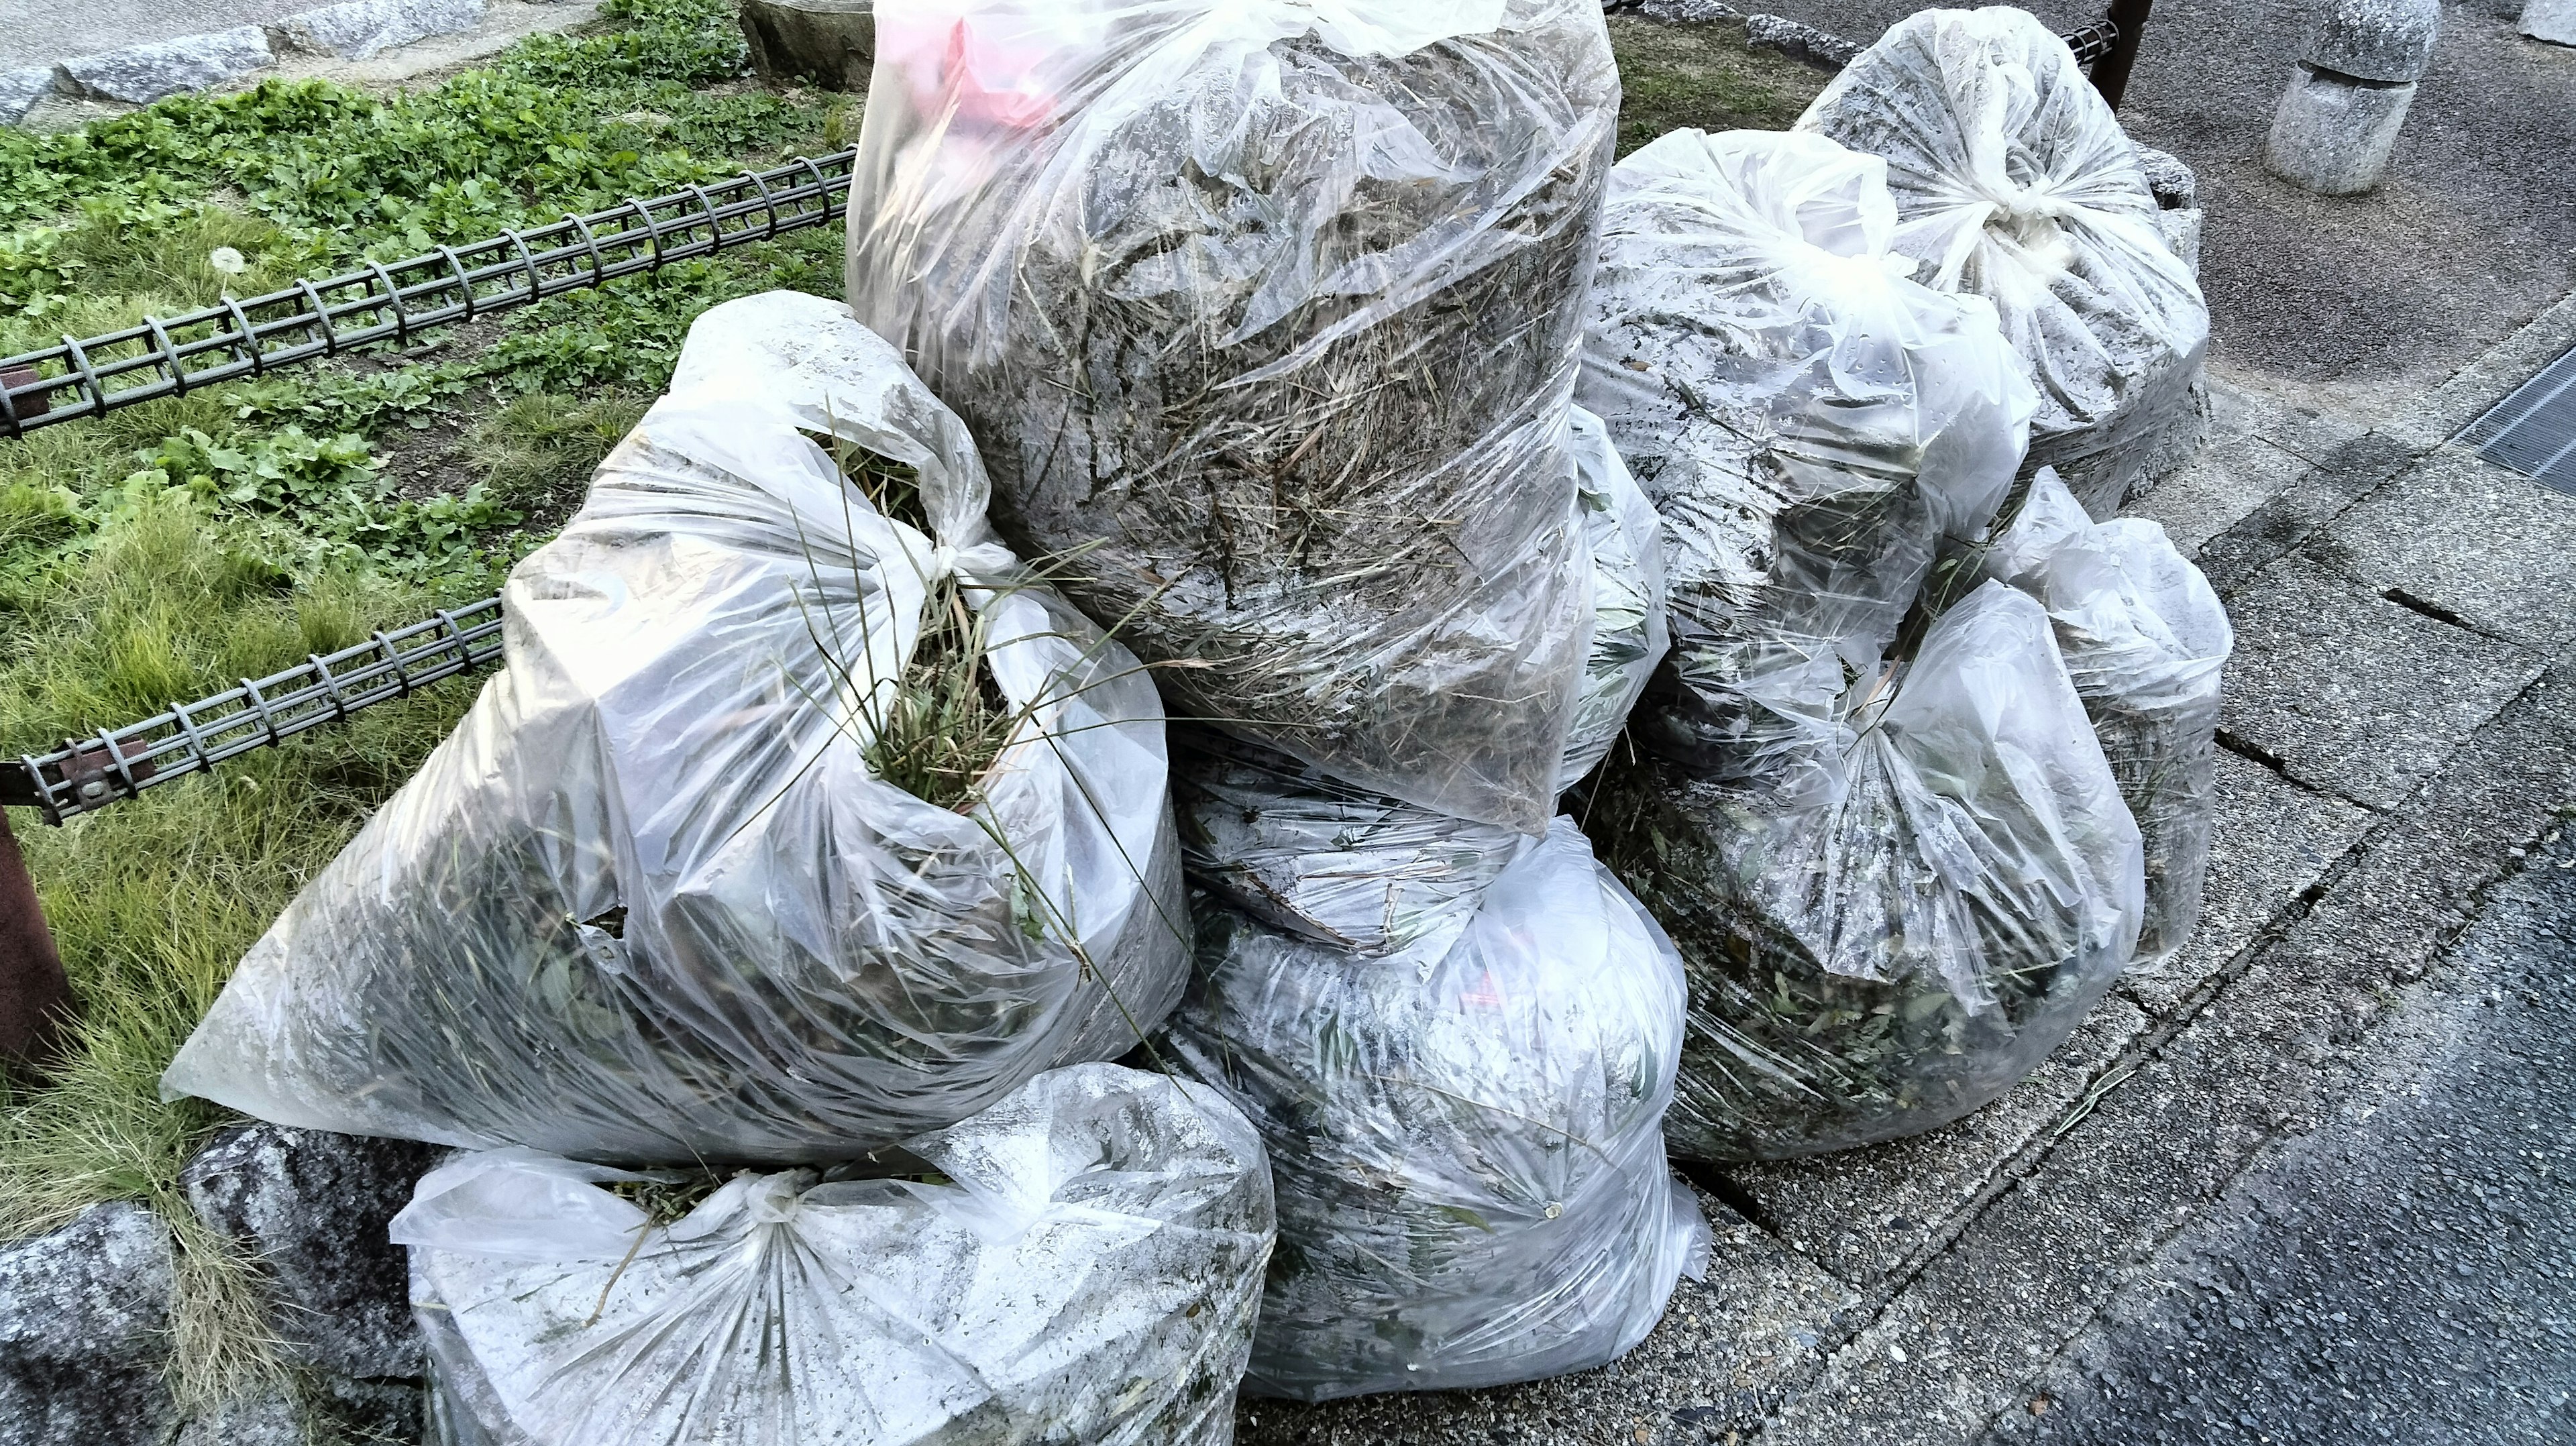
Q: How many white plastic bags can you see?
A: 9